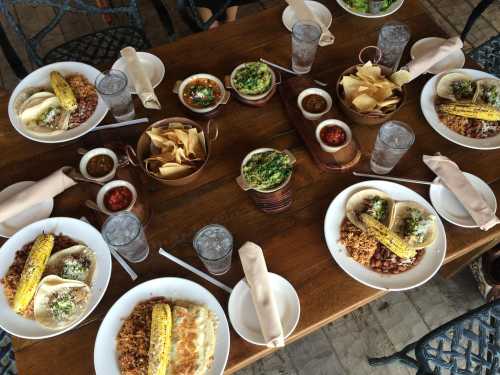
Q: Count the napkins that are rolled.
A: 6